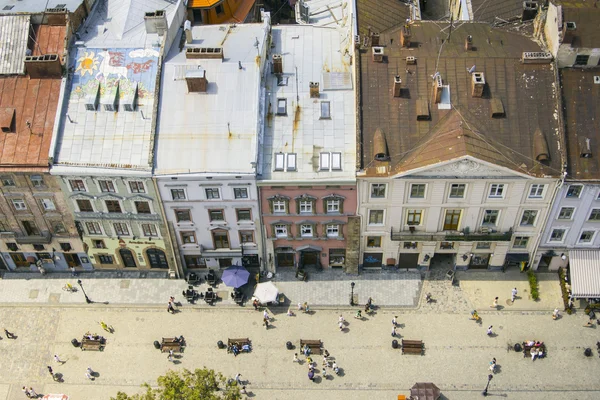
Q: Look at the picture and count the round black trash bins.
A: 7